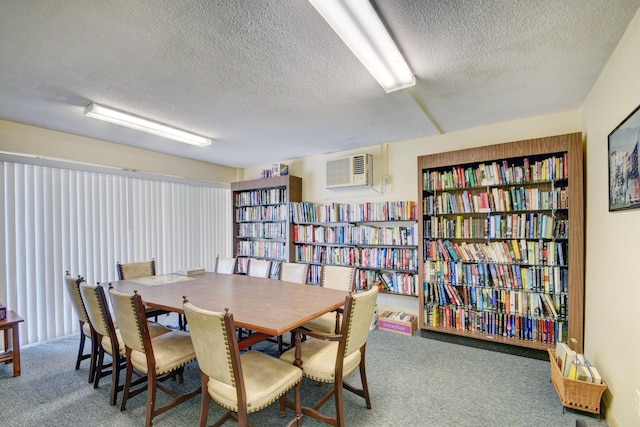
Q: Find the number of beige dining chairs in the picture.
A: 10